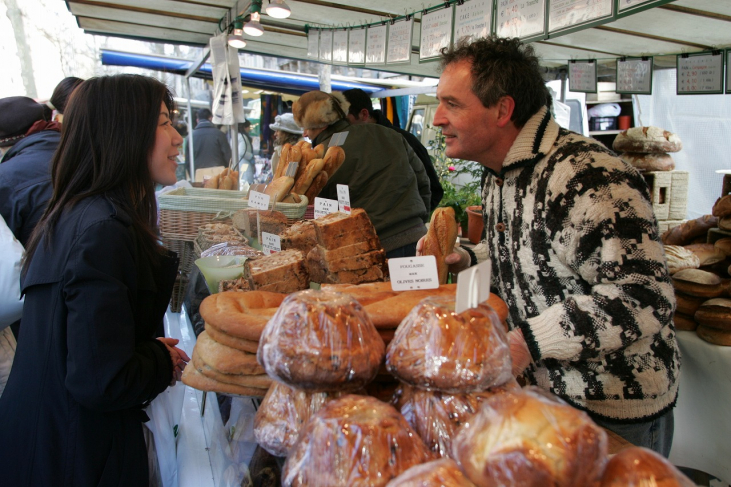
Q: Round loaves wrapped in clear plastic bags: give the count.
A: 8